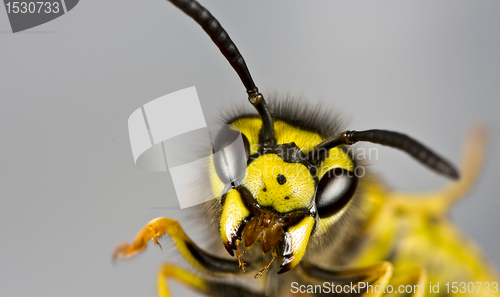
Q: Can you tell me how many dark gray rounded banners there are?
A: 1